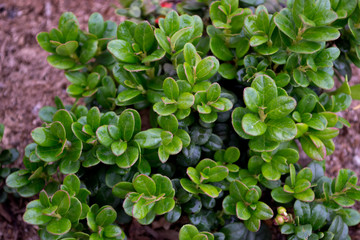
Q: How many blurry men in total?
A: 0